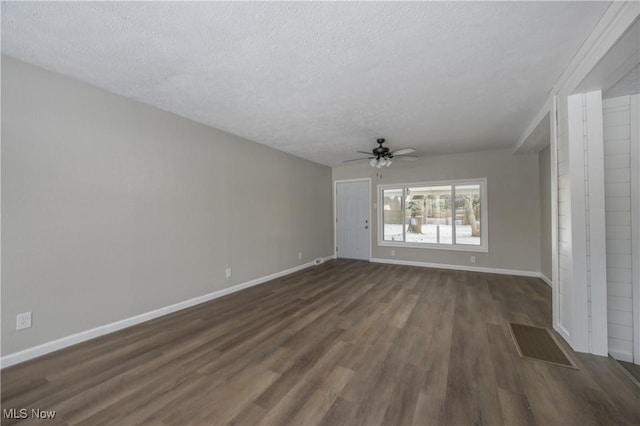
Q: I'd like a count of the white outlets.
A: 5